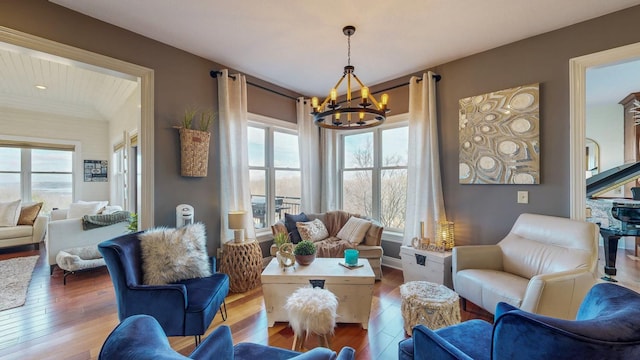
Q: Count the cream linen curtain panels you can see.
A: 4